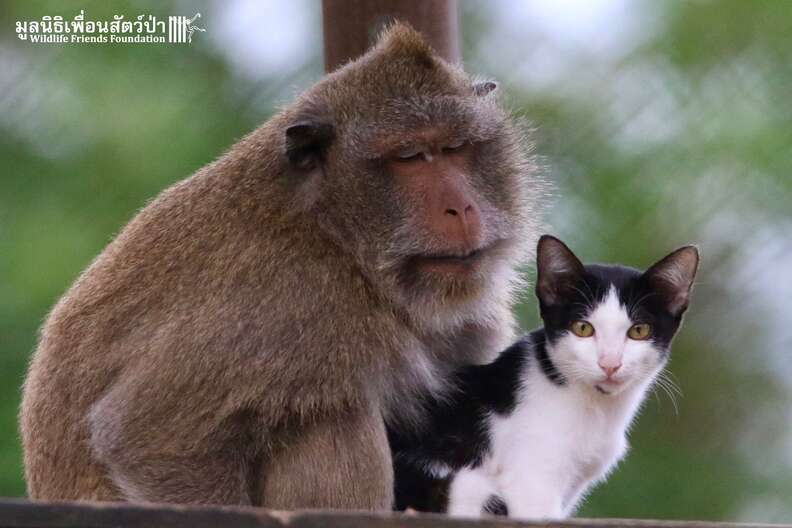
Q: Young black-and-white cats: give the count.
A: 1